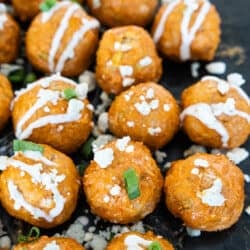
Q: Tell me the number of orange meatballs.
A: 15